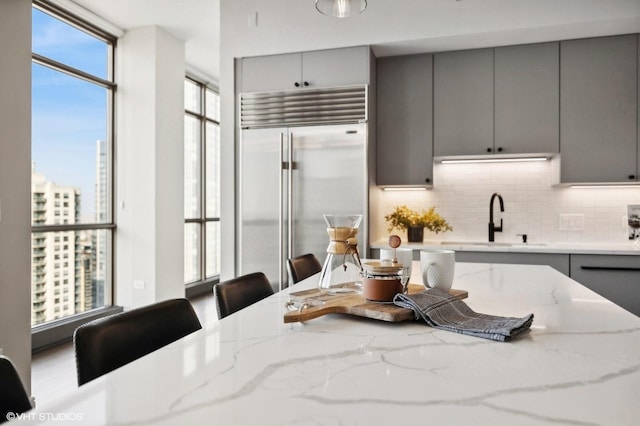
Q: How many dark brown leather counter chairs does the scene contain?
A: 4